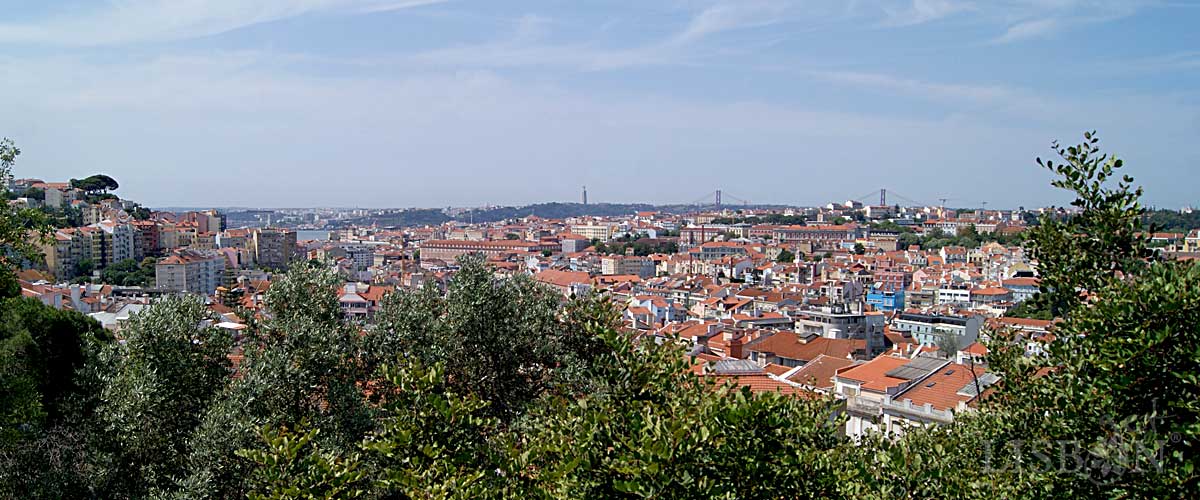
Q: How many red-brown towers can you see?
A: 2